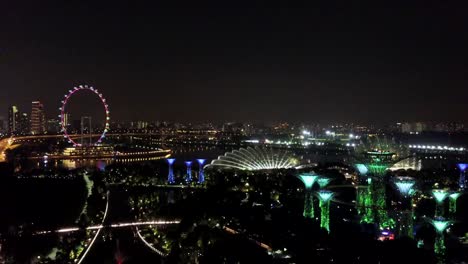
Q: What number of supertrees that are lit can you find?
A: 13